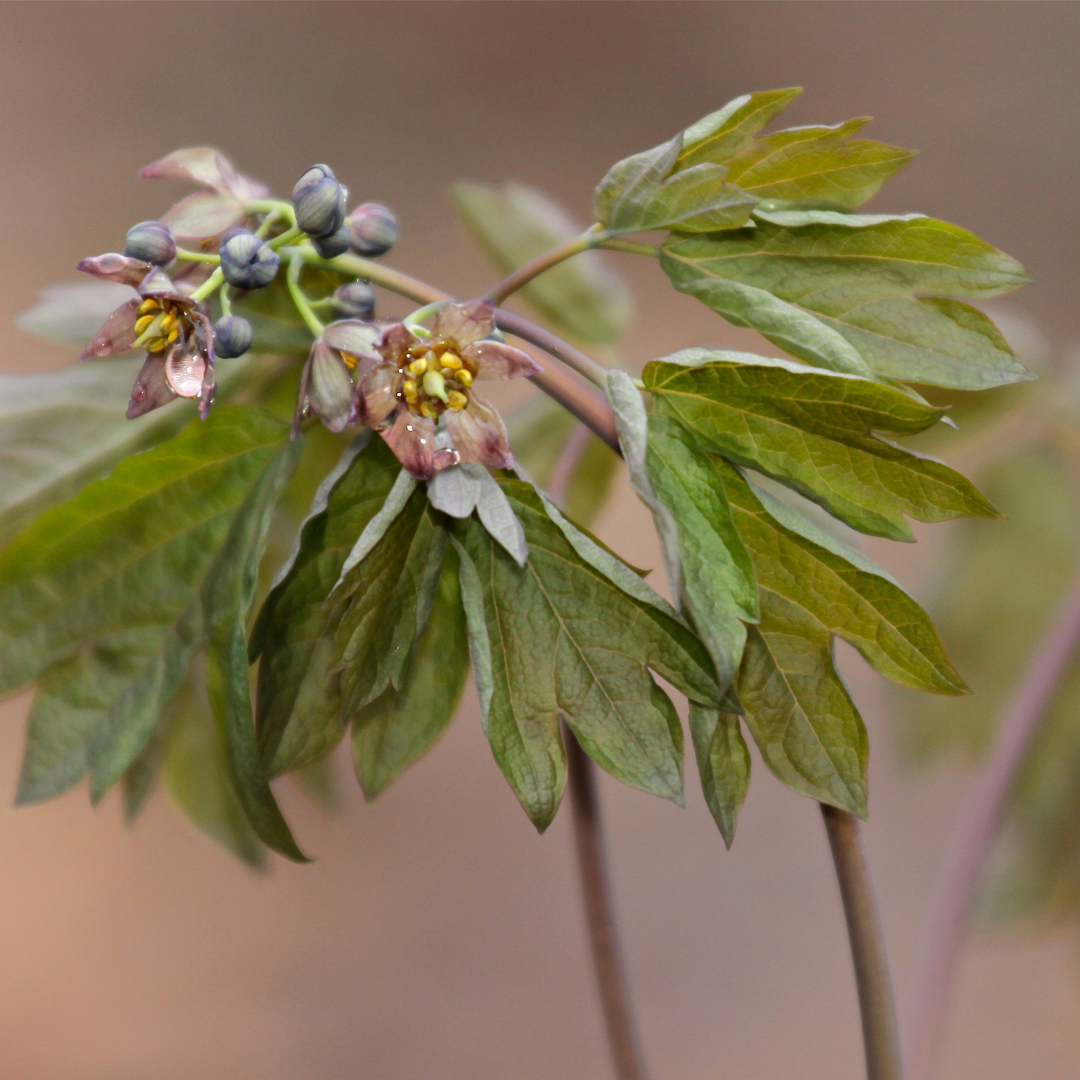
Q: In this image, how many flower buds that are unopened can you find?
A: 7